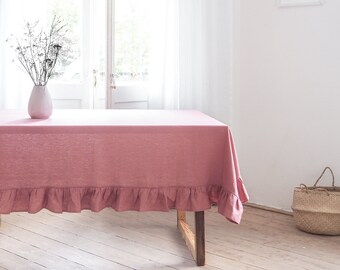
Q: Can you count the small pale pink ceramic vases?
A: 1